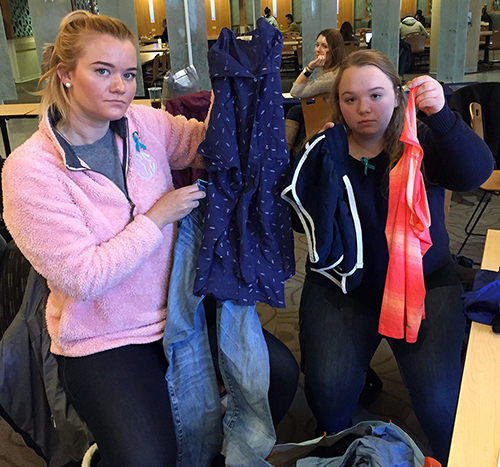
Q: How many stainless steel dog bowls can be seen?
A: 0